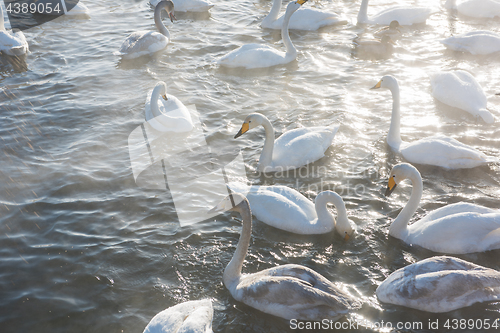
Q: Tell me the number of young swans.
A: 3